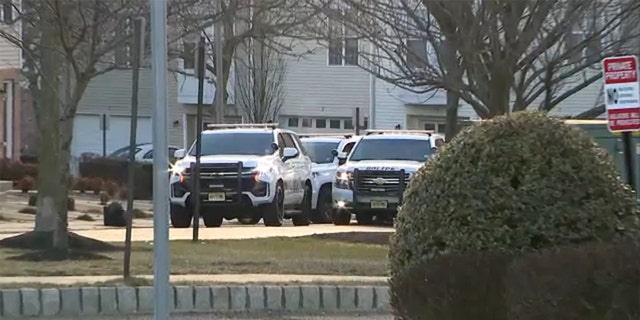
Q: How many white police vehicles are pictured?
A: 3